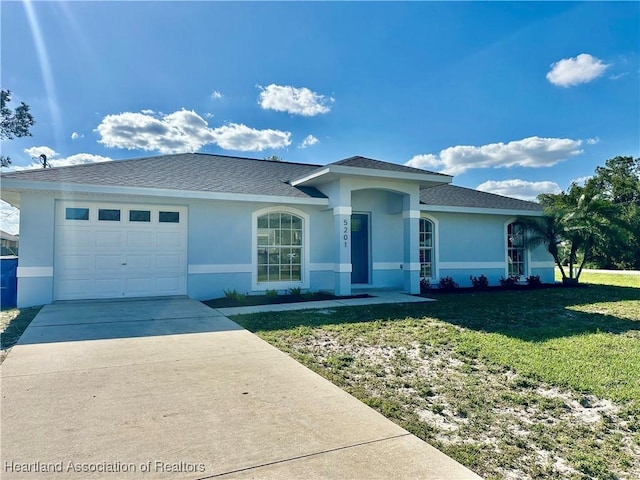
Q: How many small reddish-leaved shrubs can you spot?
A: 5